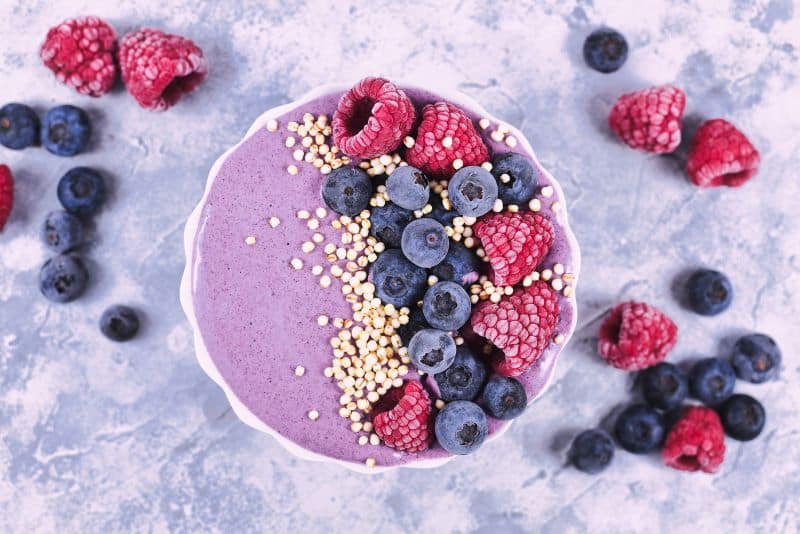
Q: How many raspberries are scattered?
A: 7